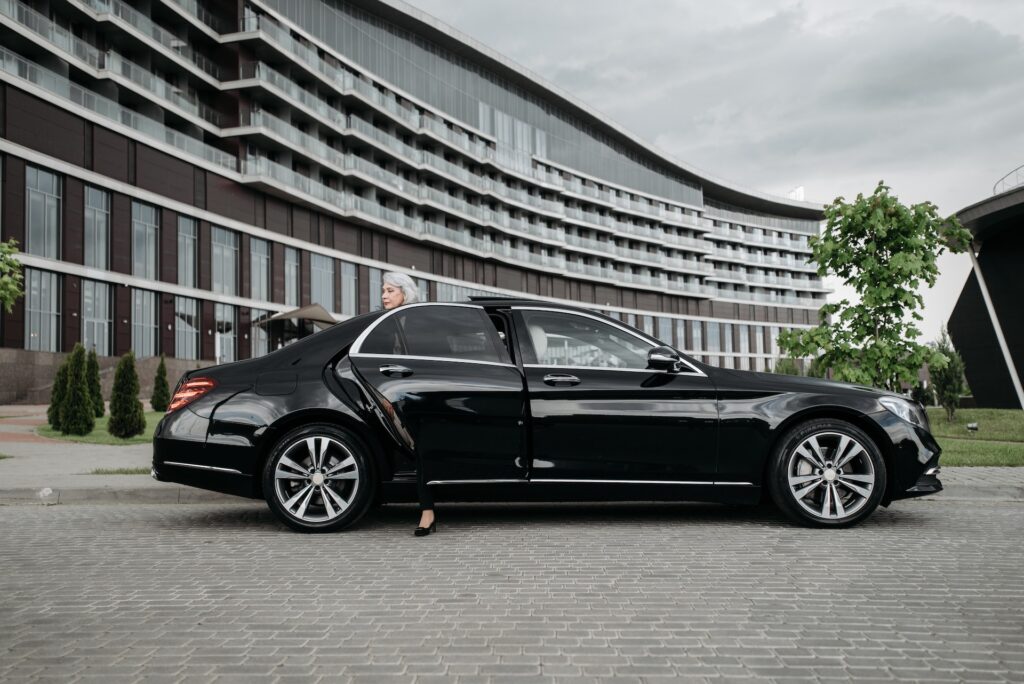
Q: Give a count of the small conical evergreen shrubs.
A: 5